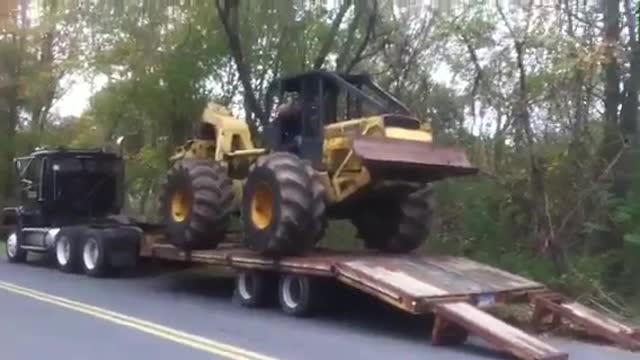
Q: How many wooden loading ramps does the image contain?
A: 2